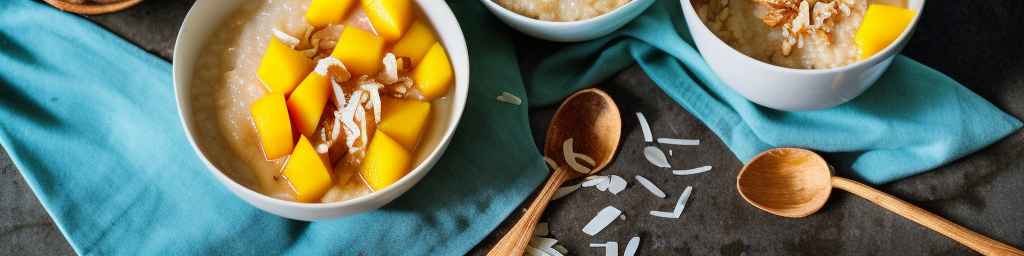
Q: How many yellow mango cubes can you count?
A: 12